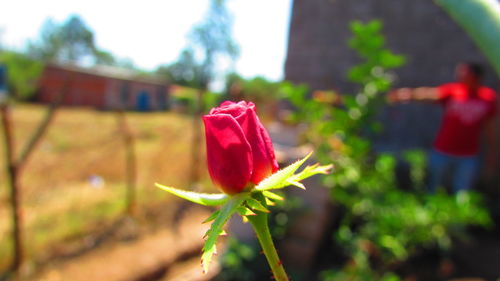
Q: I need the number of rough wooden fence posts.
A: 3